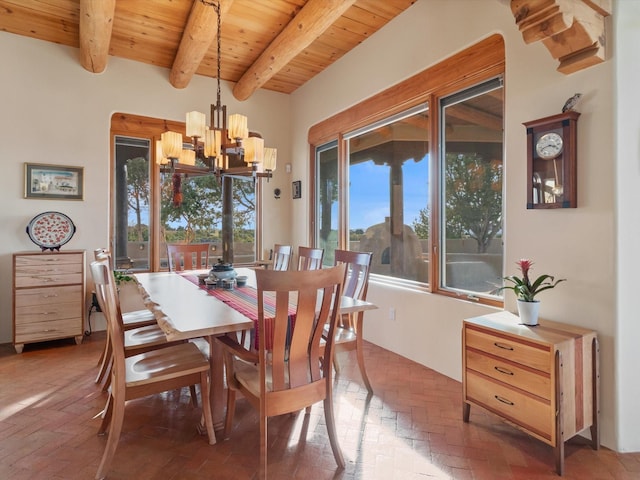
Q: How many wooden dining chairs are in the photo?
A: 8